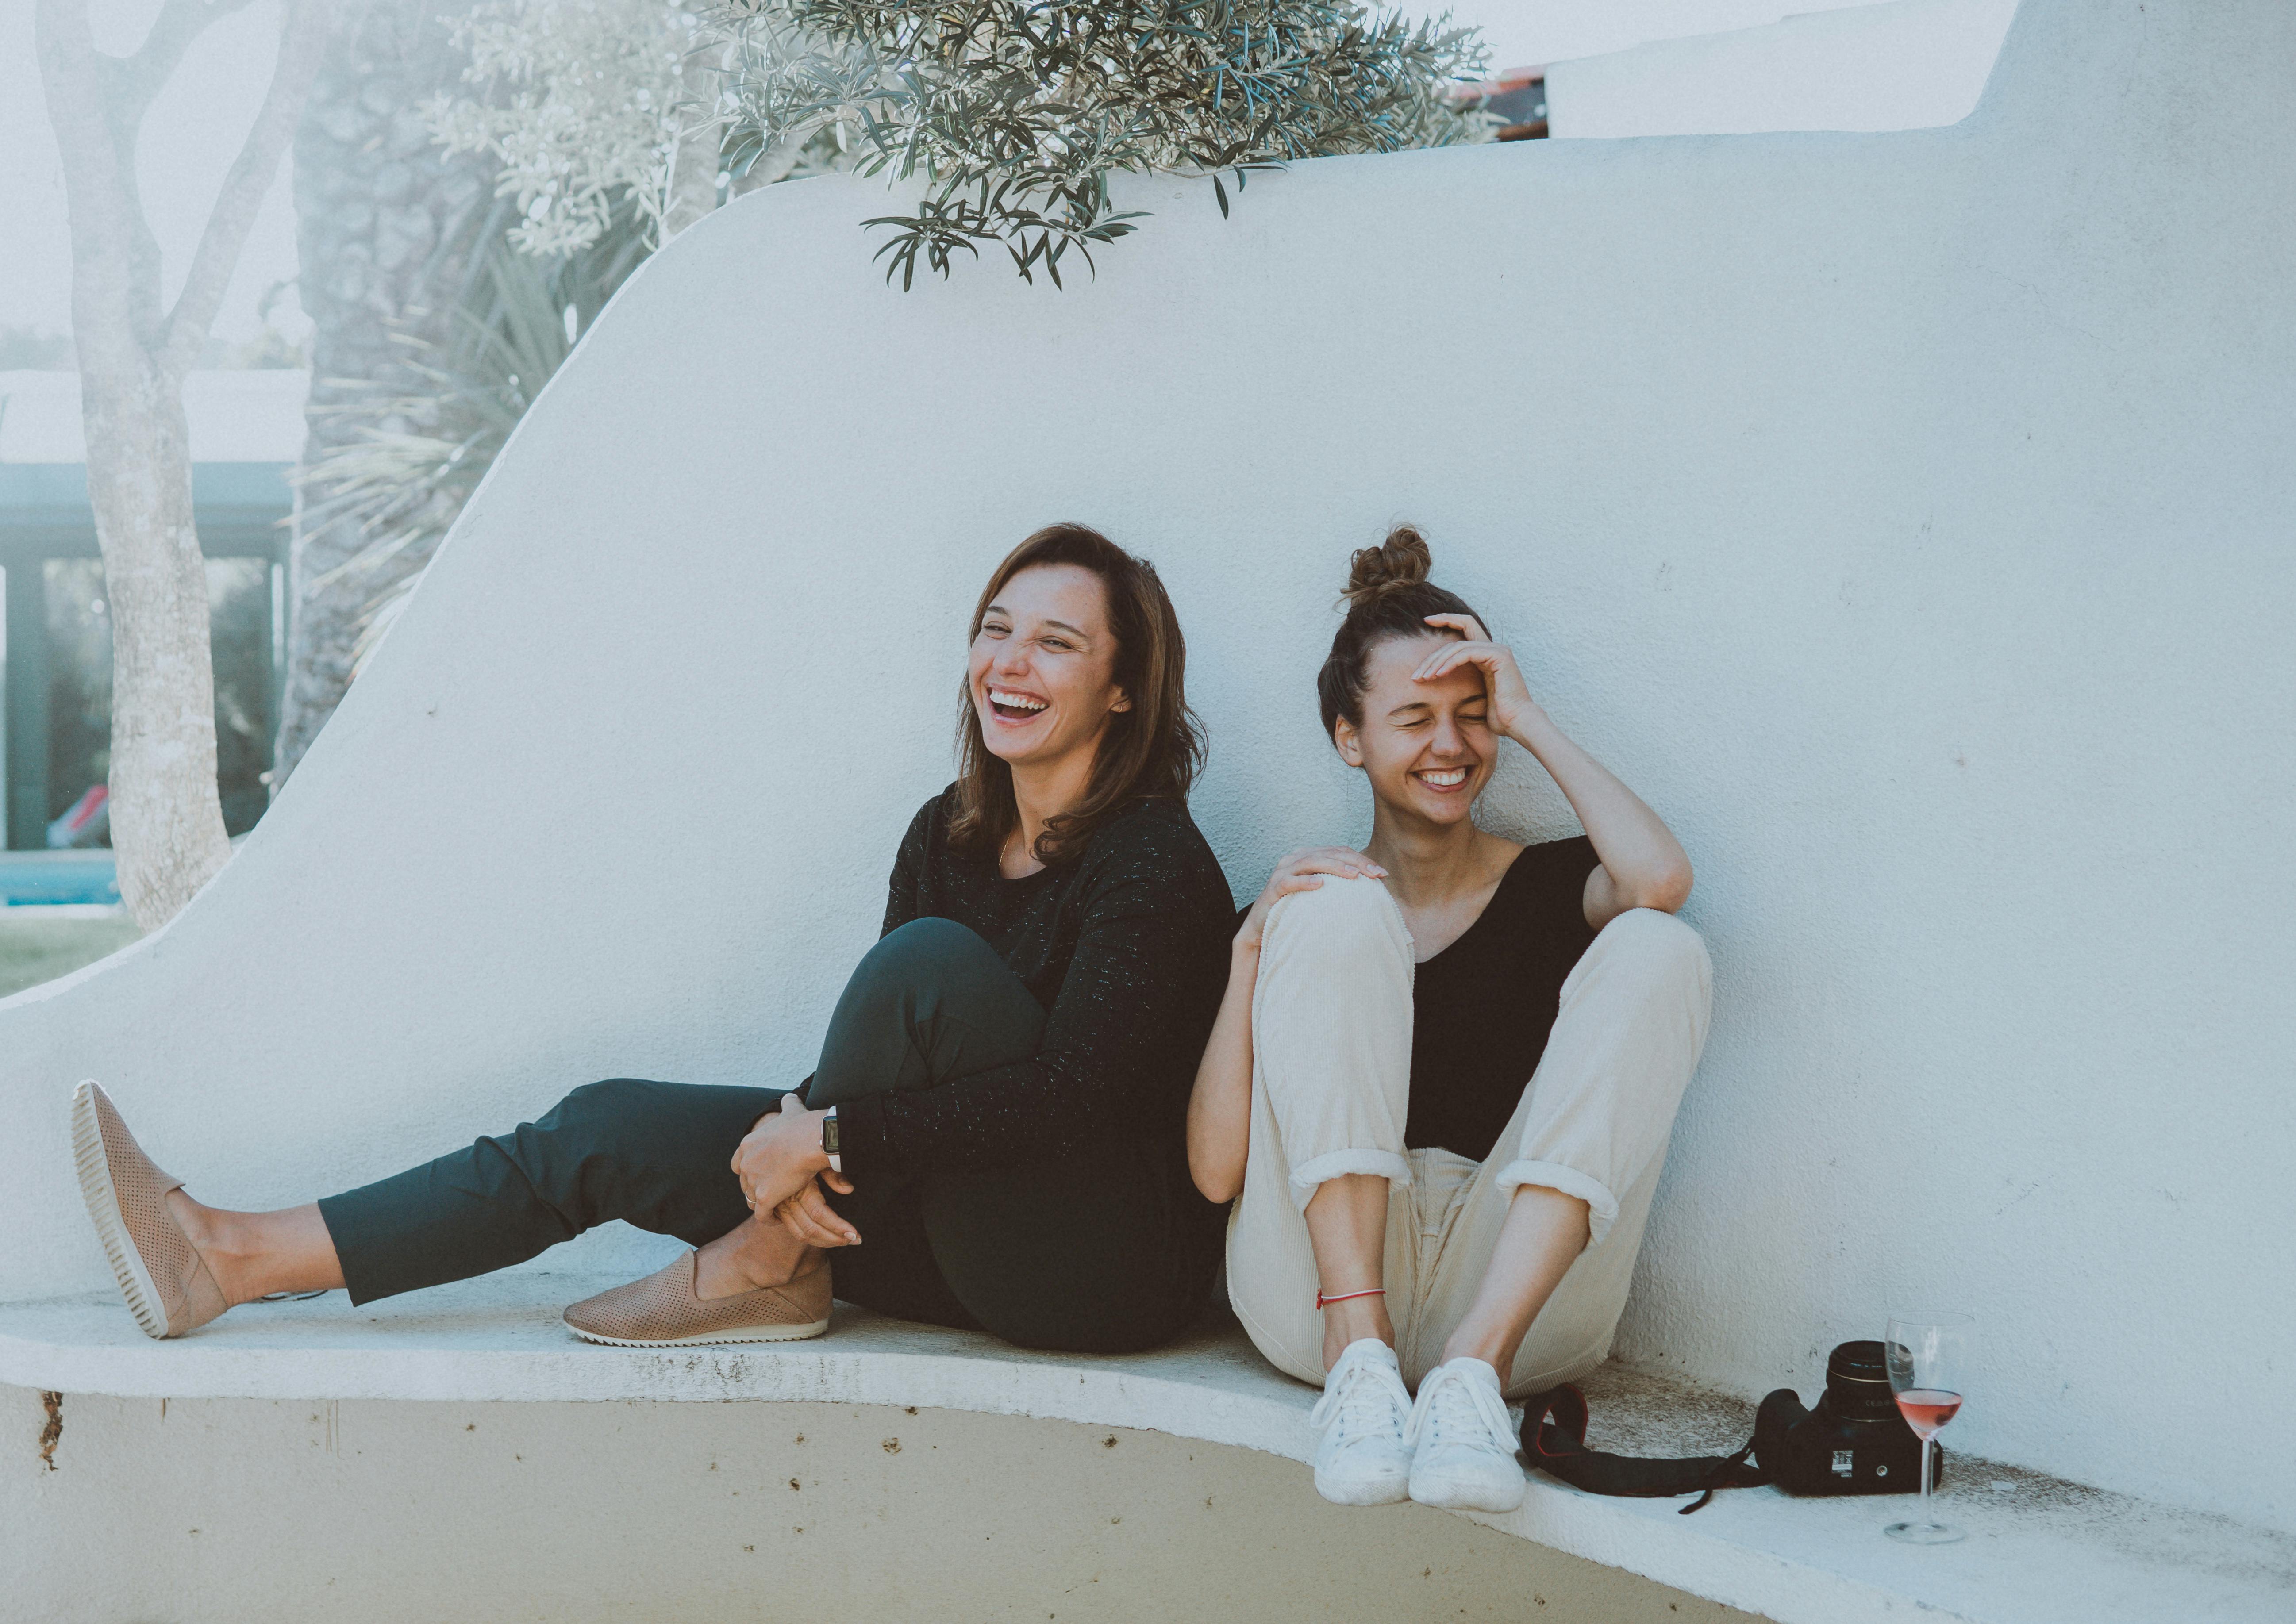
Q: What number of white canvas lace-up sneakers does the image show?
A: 2